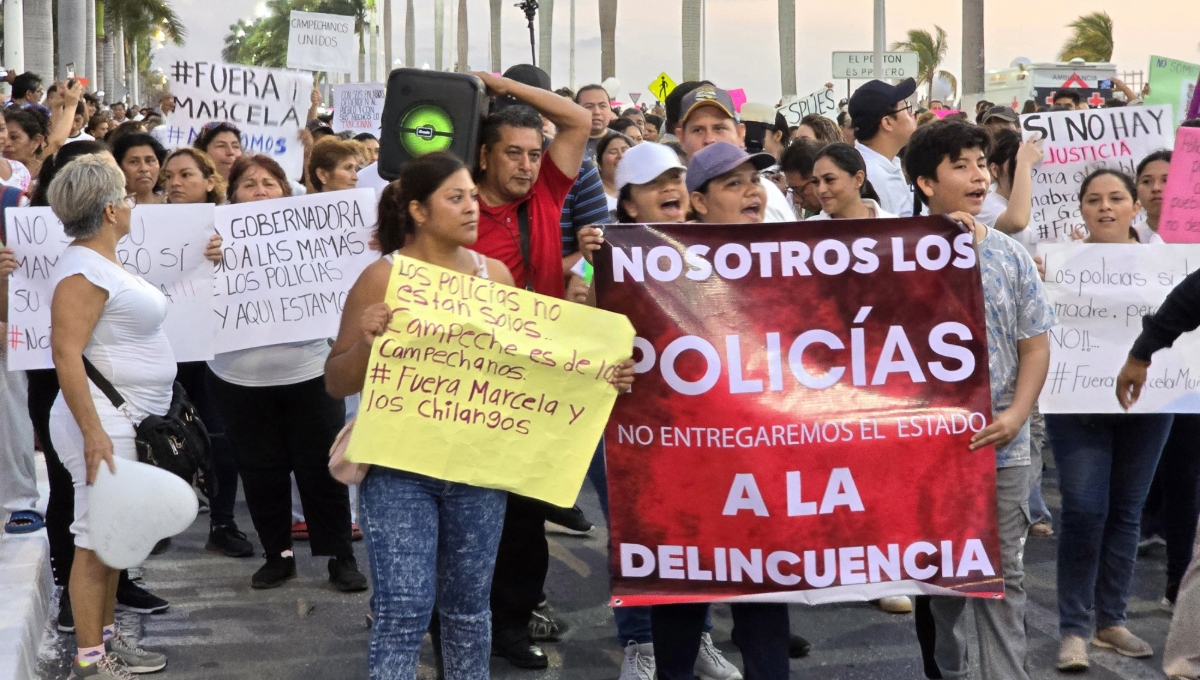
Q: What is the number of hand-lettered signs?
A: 11